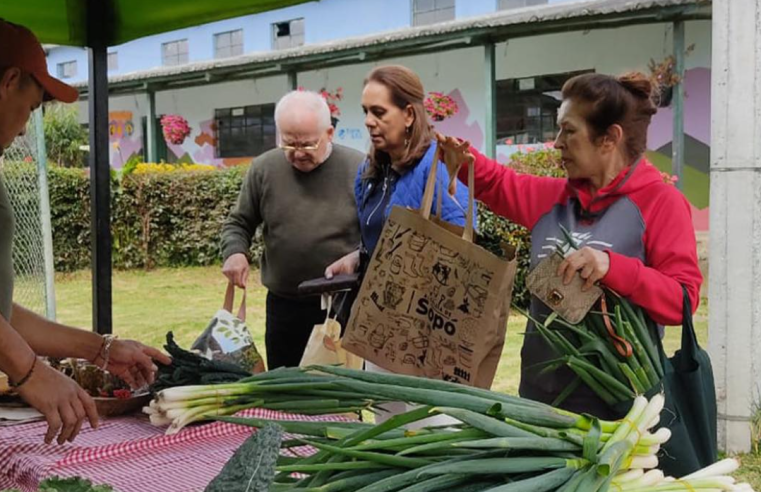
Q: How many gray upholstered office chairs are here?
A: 0